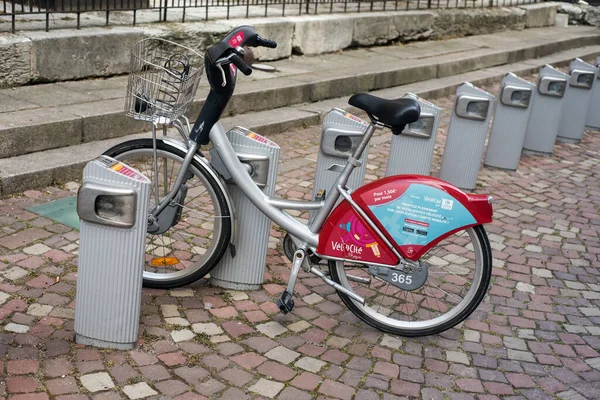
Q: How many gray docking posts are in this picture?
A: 9